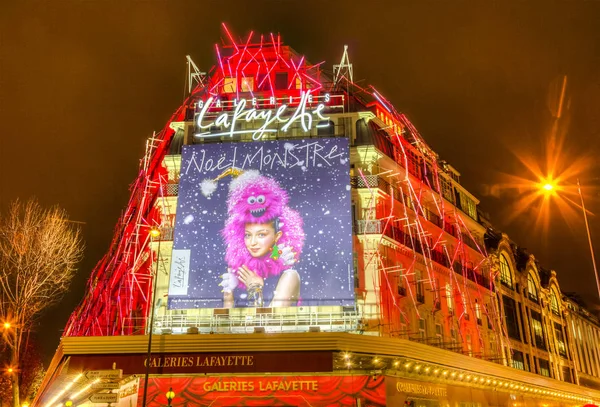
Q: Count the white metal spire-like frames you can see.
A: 2